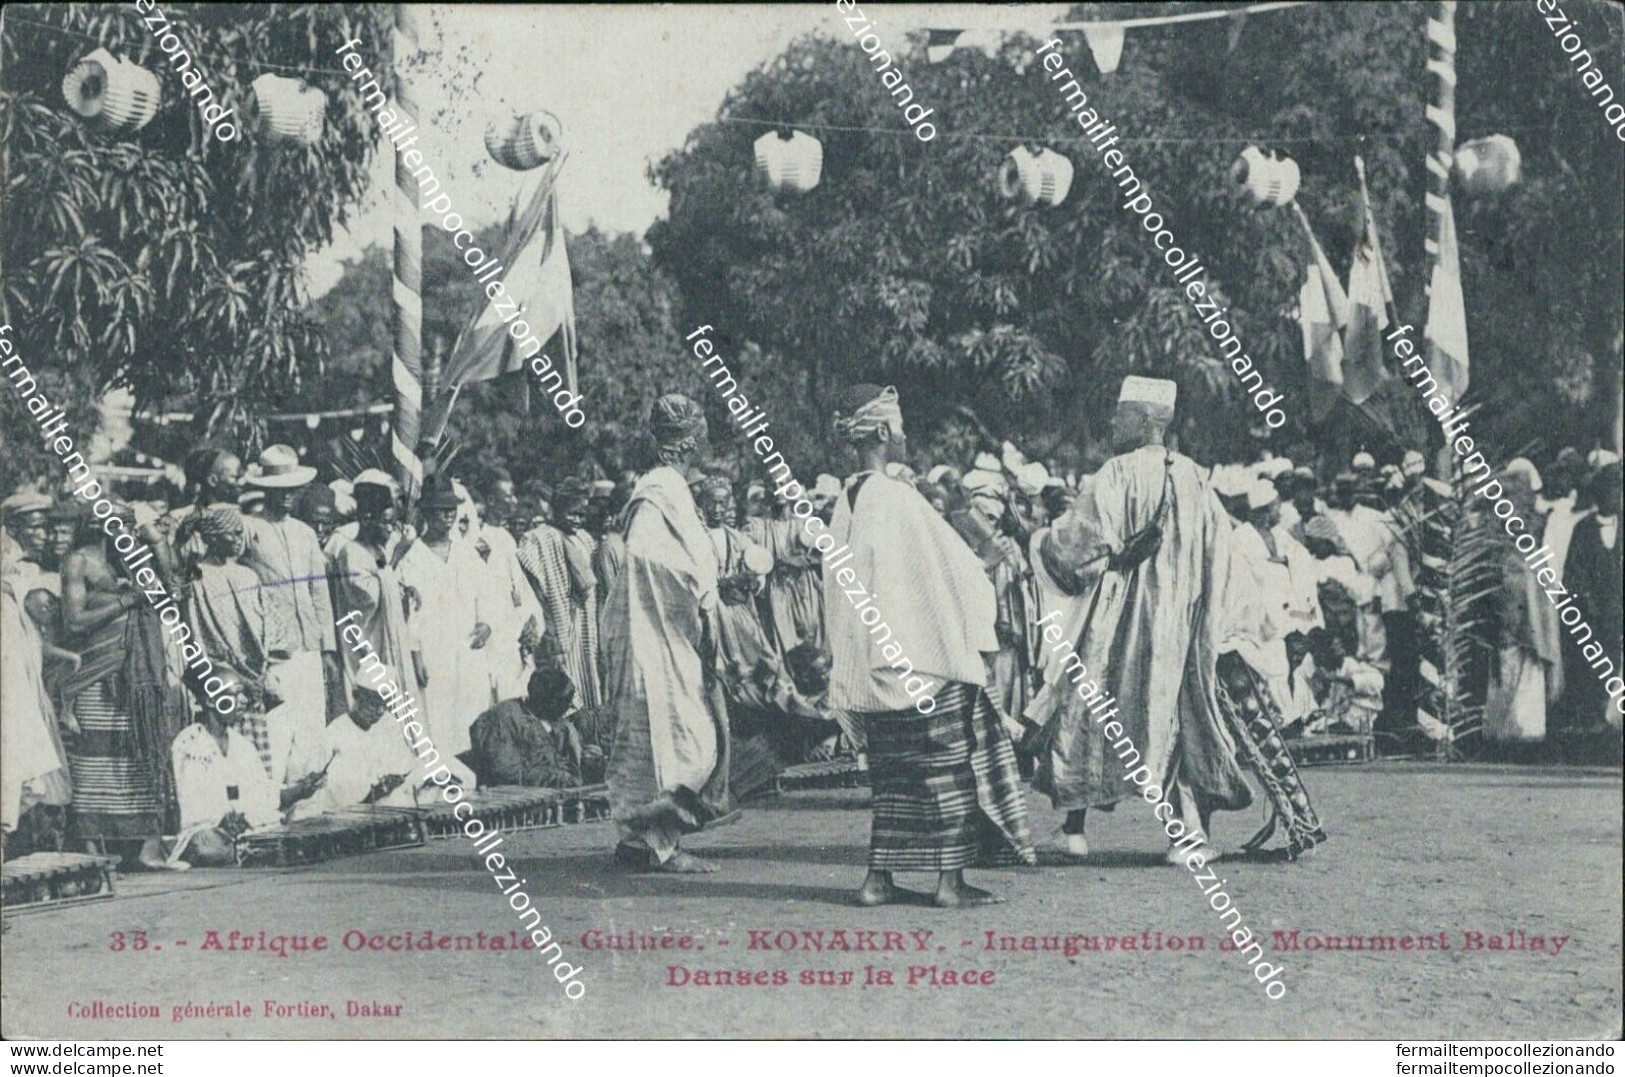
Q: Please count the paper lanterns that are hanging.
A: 7